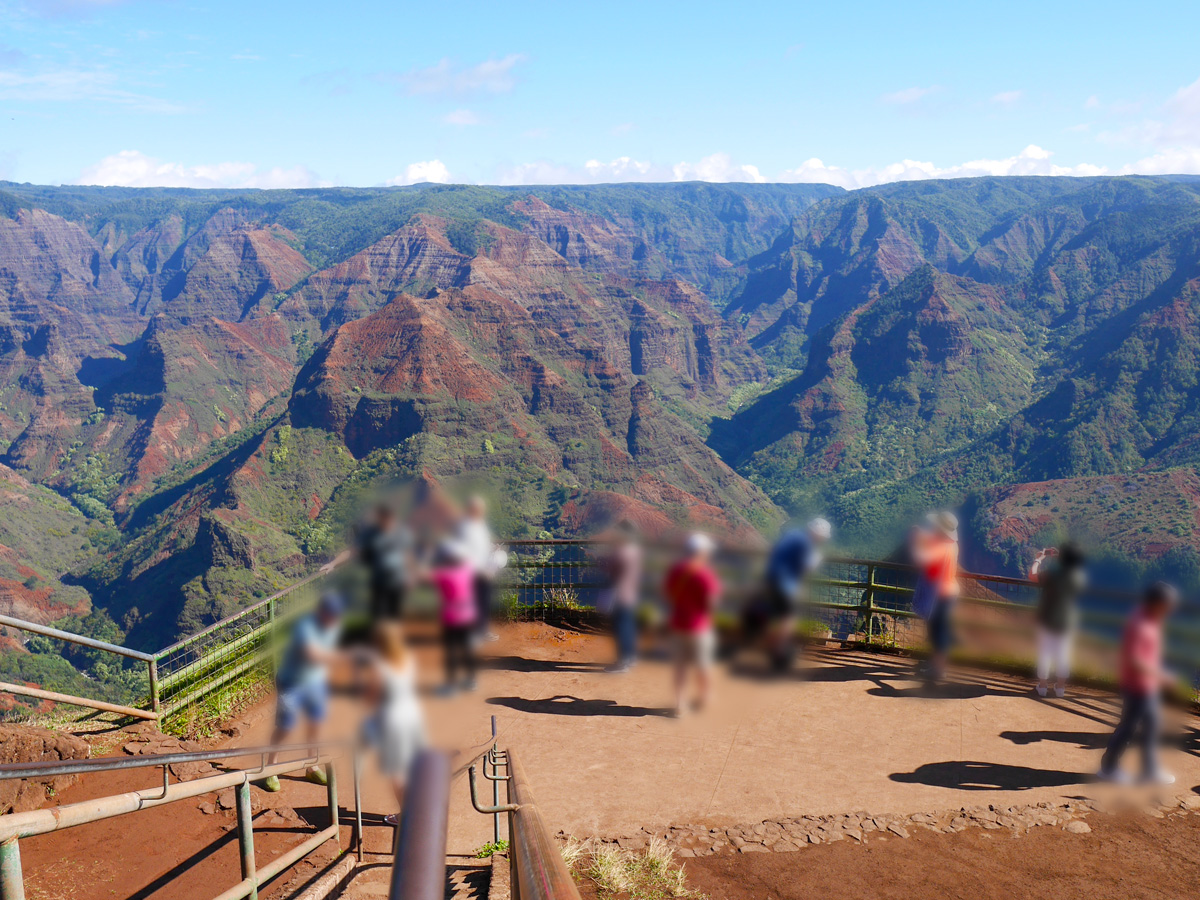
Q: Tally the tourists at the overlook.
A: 11